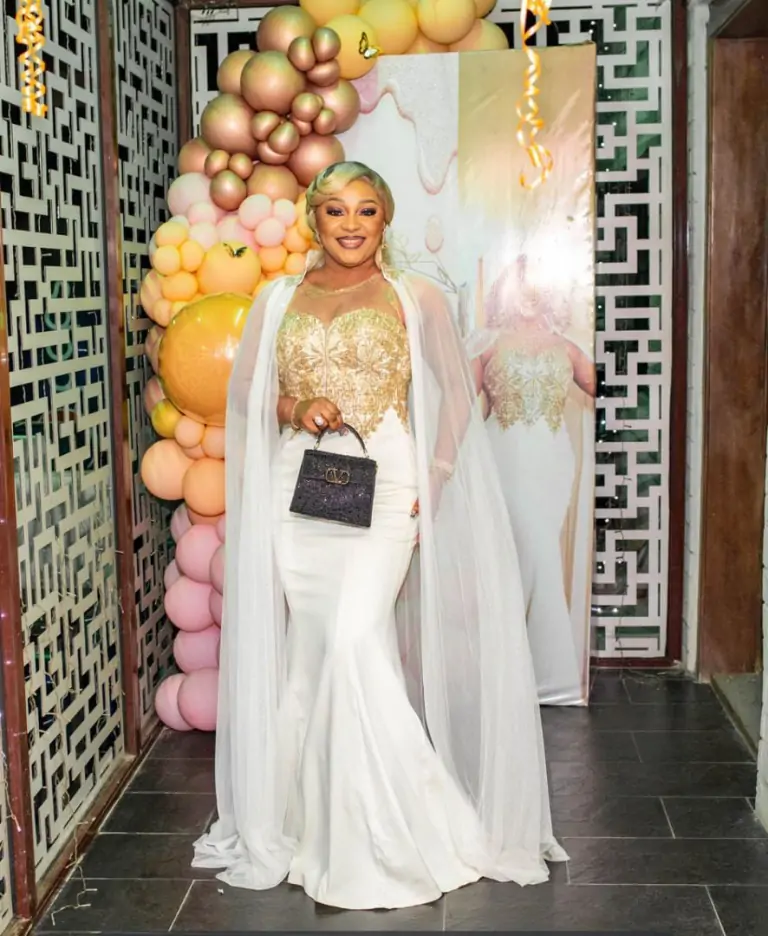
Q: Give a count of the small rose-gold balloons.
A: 12